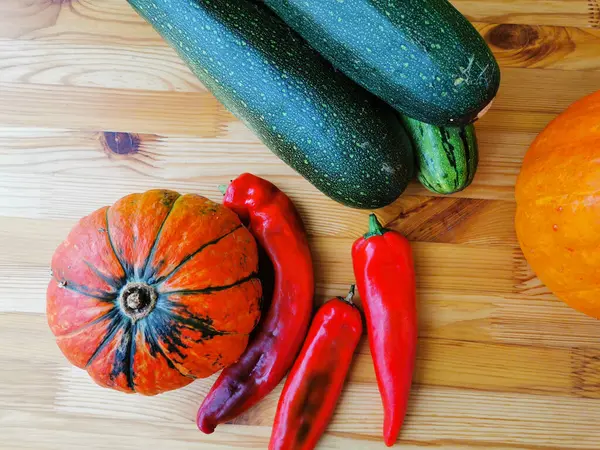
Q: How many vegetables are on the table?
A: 8